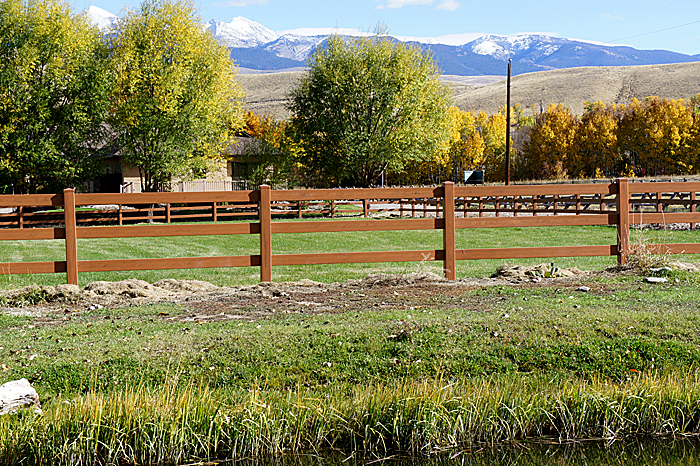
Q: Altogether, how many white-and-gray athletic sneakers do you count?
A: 0